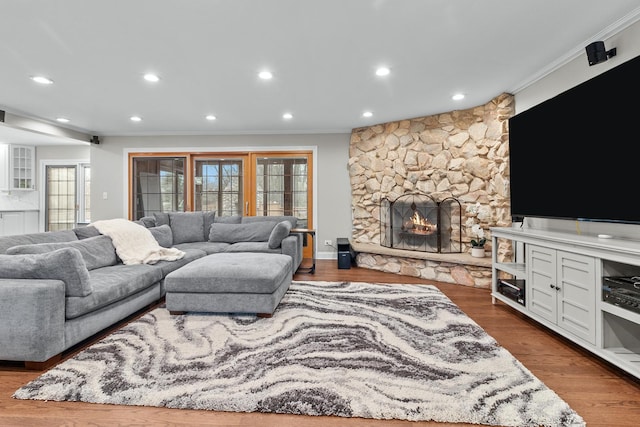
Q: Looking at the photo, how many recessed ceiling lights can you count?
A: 10